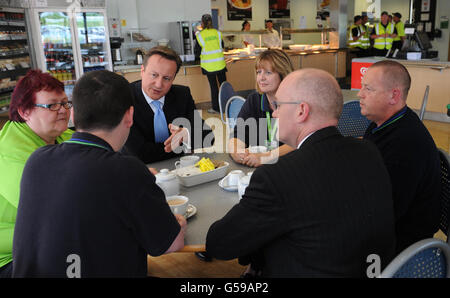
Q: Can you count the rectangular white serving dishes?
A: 1